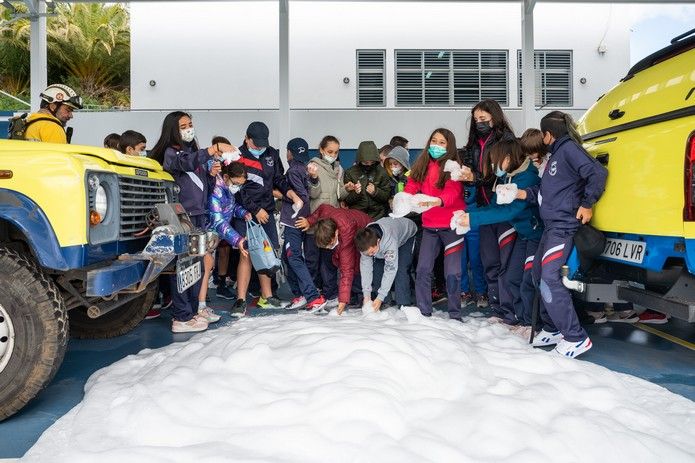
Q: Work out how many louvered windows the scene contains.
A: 3